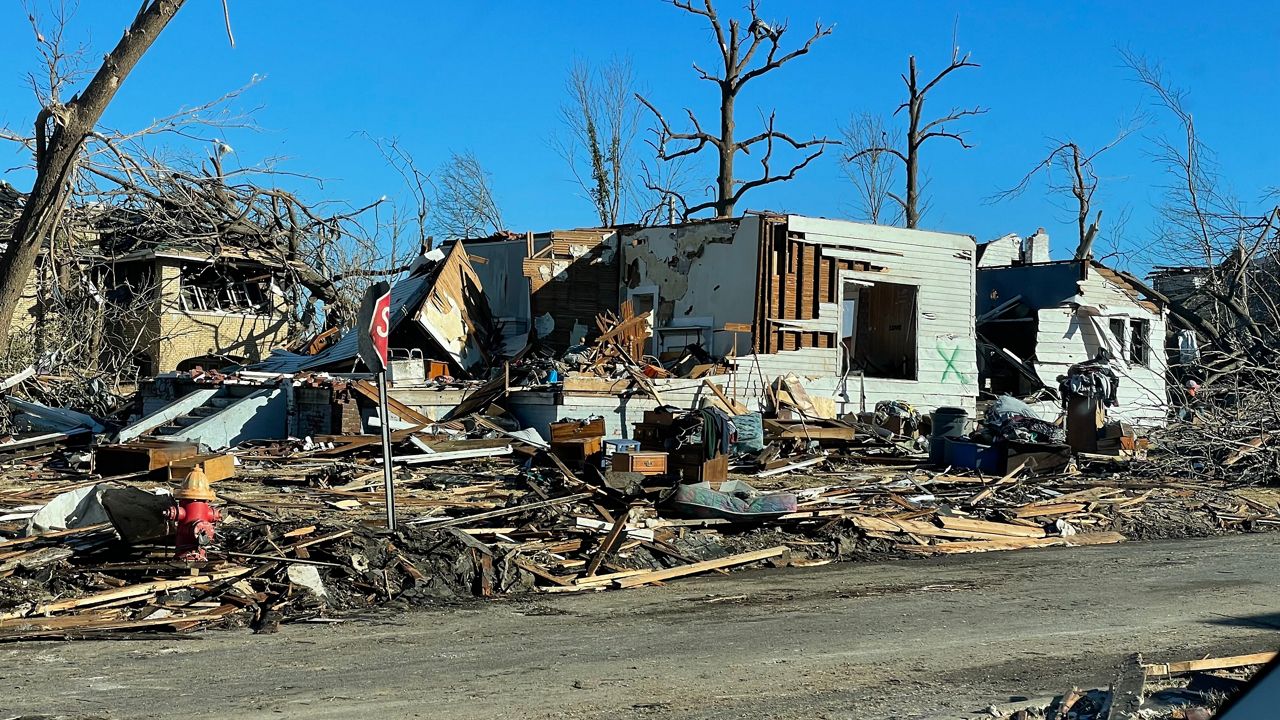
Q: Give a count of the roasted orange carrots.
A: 0